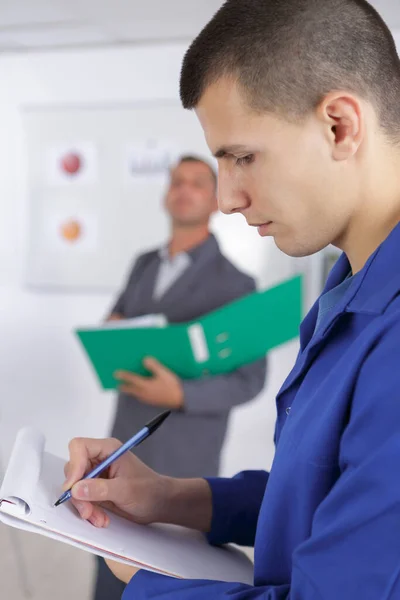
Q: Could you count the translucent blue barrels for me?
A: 1